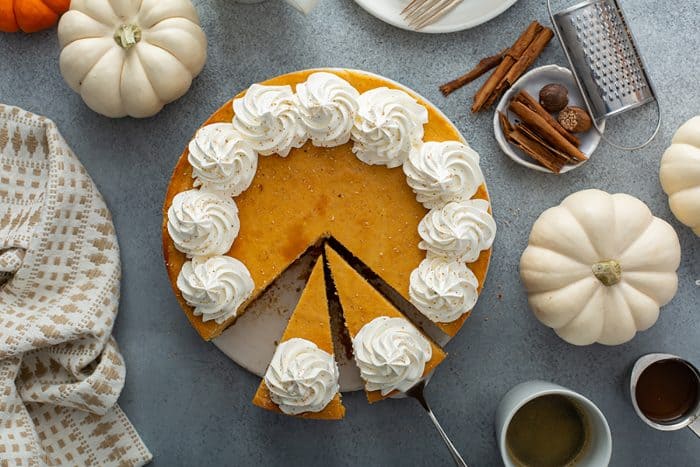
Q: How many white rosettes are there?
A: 11